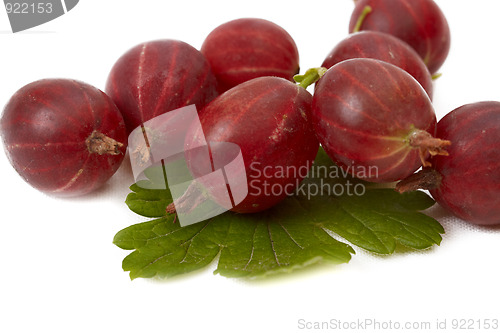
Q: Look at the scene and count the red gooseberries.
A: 8